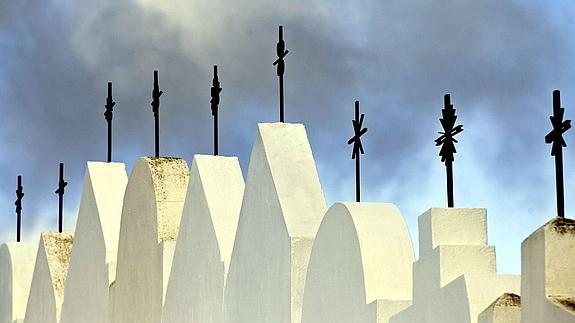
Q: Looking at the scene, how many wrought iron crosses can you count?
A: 9